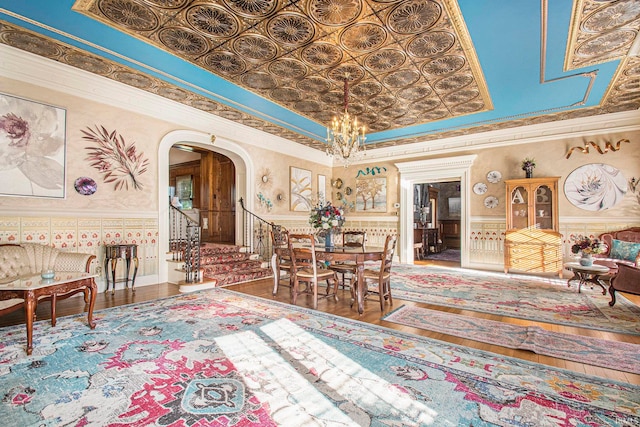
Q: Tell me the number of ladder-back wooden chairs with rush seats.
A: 4